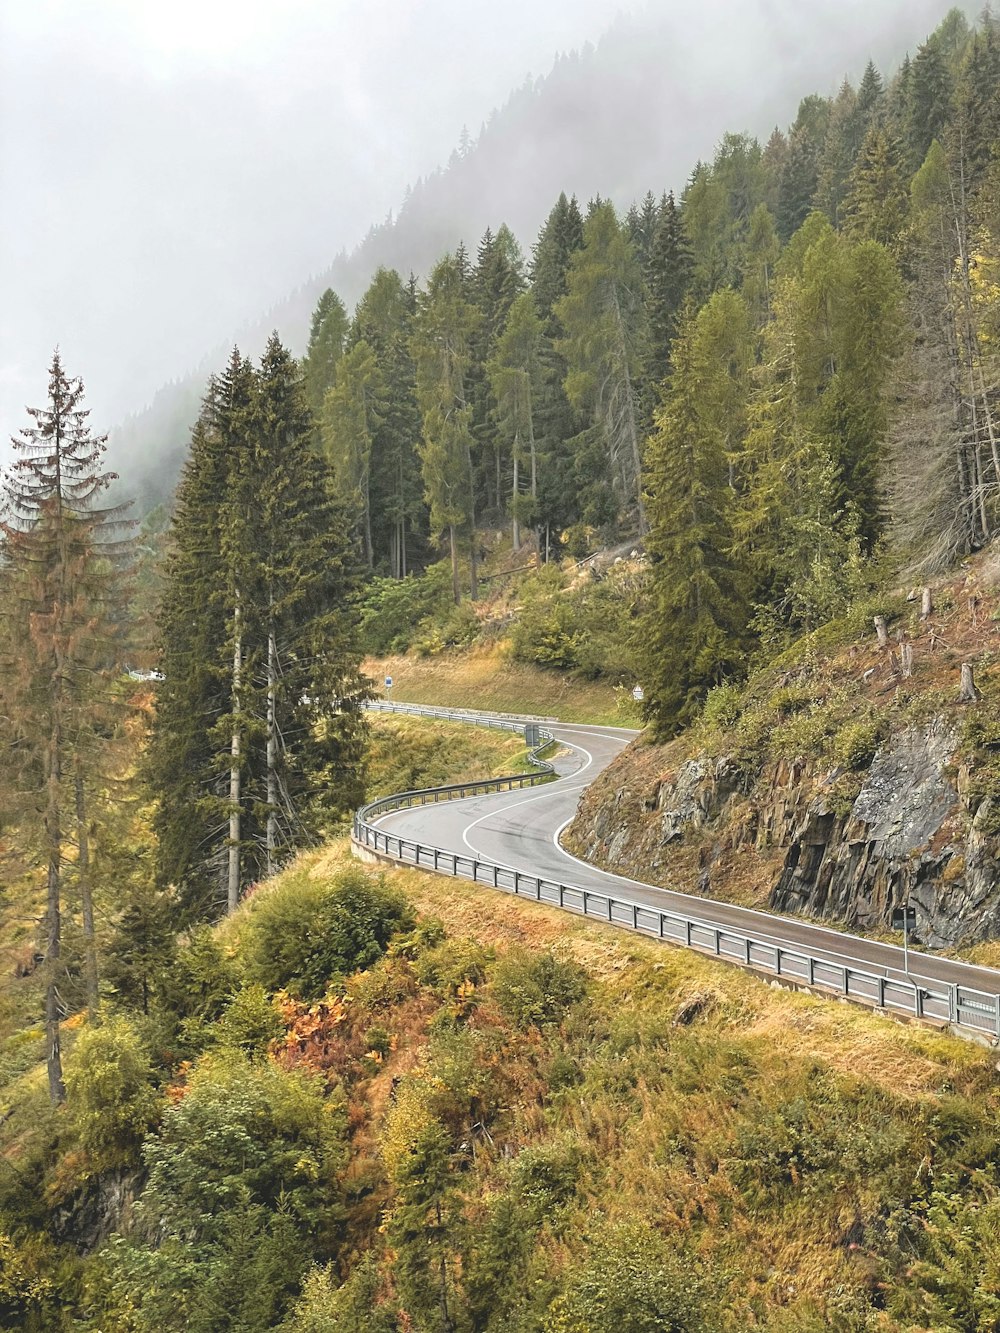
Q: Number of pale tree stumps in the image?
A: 4